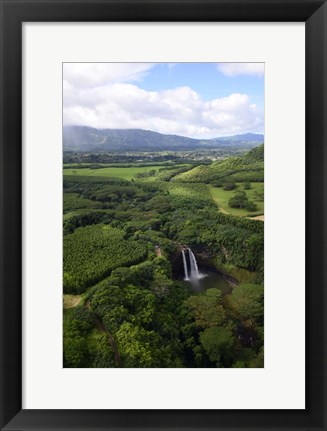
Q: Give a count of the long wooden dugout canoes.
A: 0